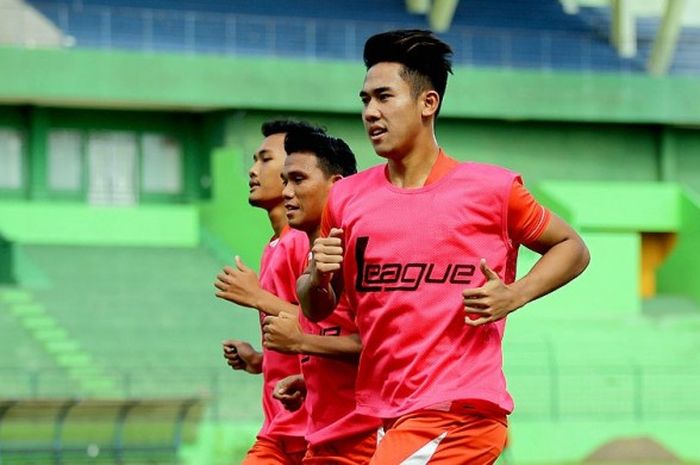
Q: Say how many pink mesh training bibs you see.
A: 3